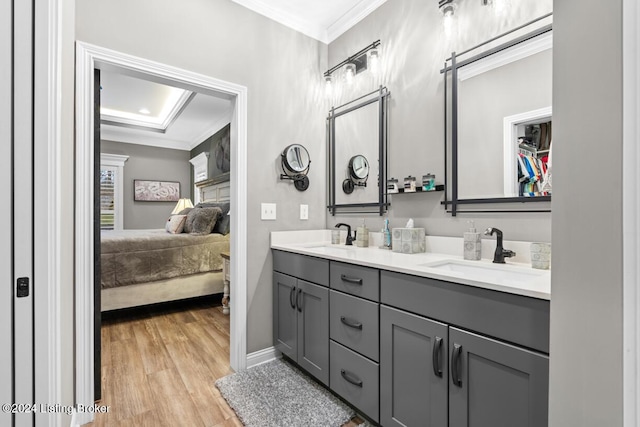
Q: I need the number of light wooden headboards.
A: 1